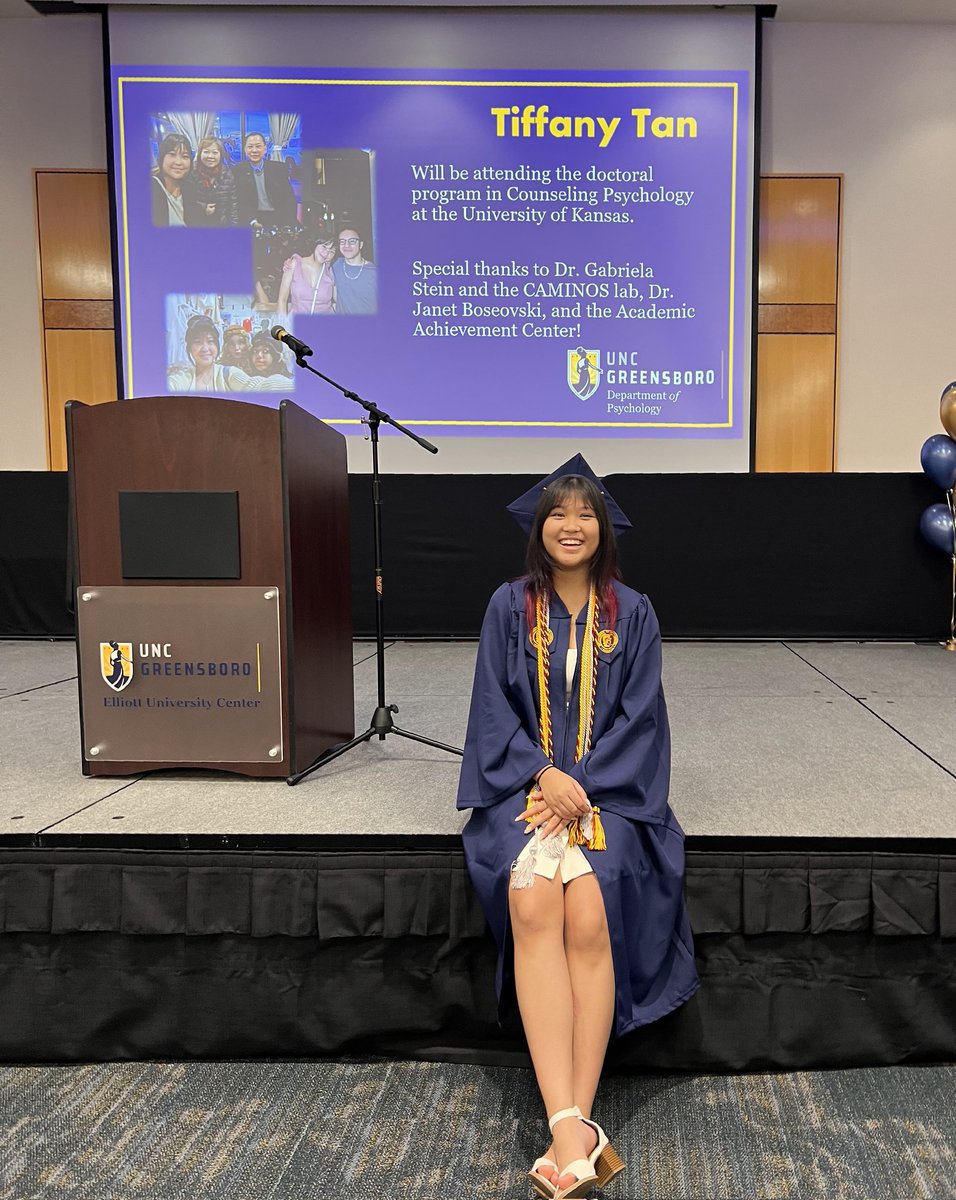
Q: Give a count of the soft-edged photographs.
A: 3